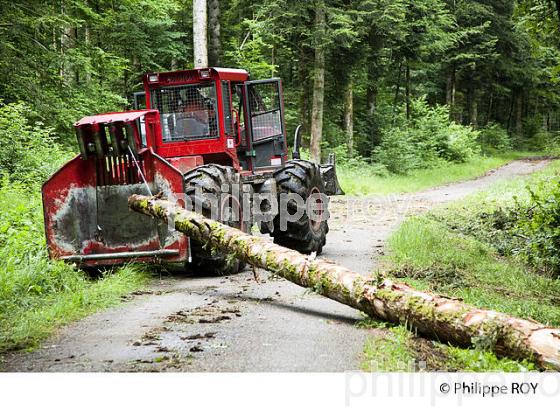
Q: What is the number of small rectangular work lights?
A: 2